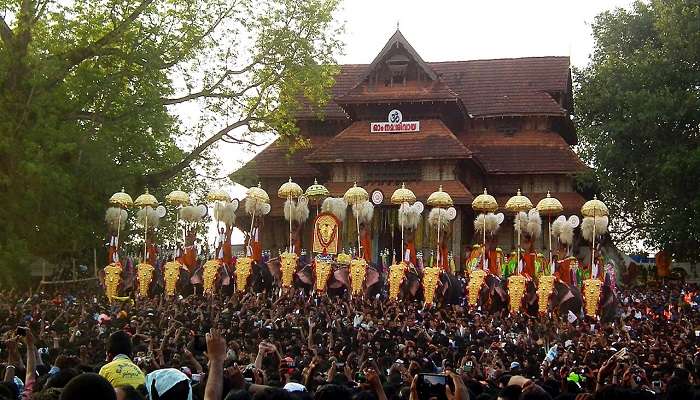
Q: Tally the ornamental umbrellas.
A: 14